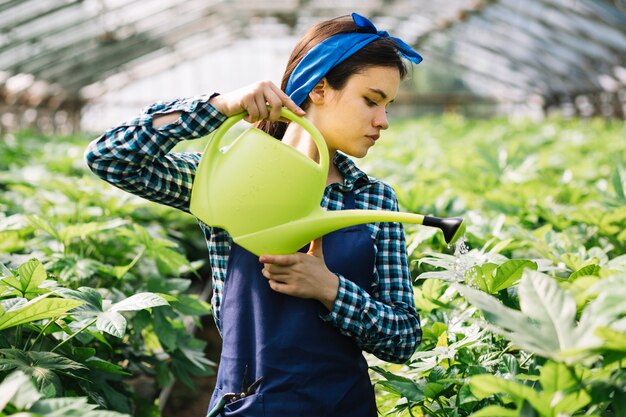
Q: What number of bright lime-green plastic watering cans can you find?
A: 1